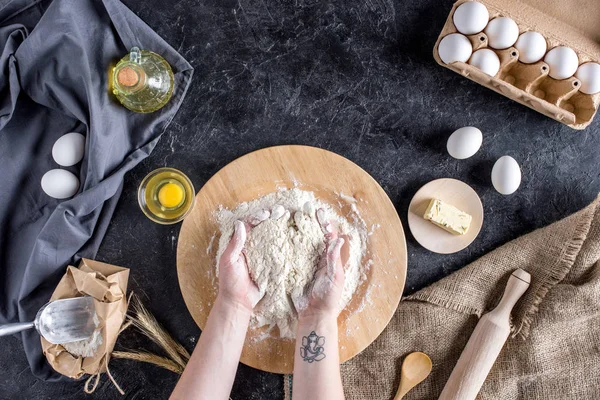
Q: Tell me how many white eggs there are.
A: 11